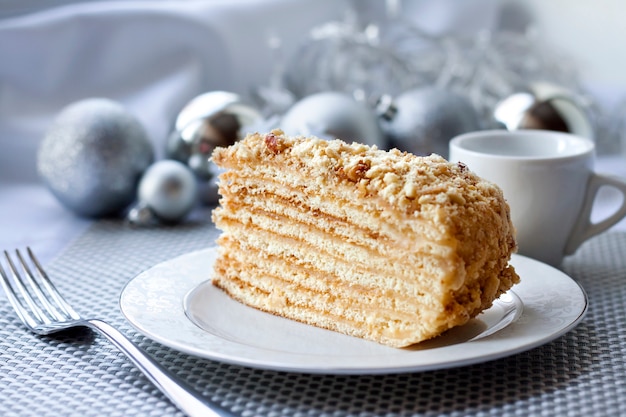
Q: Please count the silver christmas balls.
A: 6